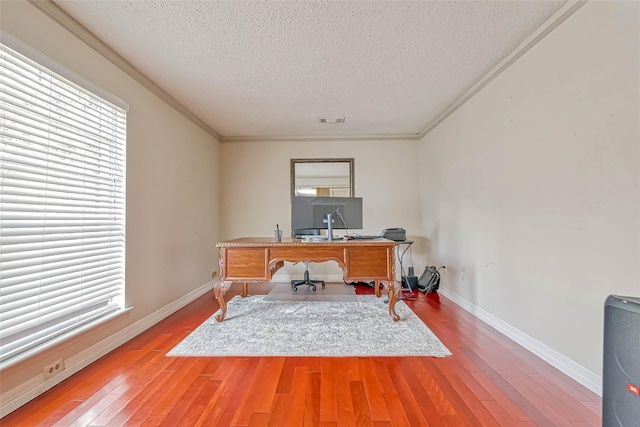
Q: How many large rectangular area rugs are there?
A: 1